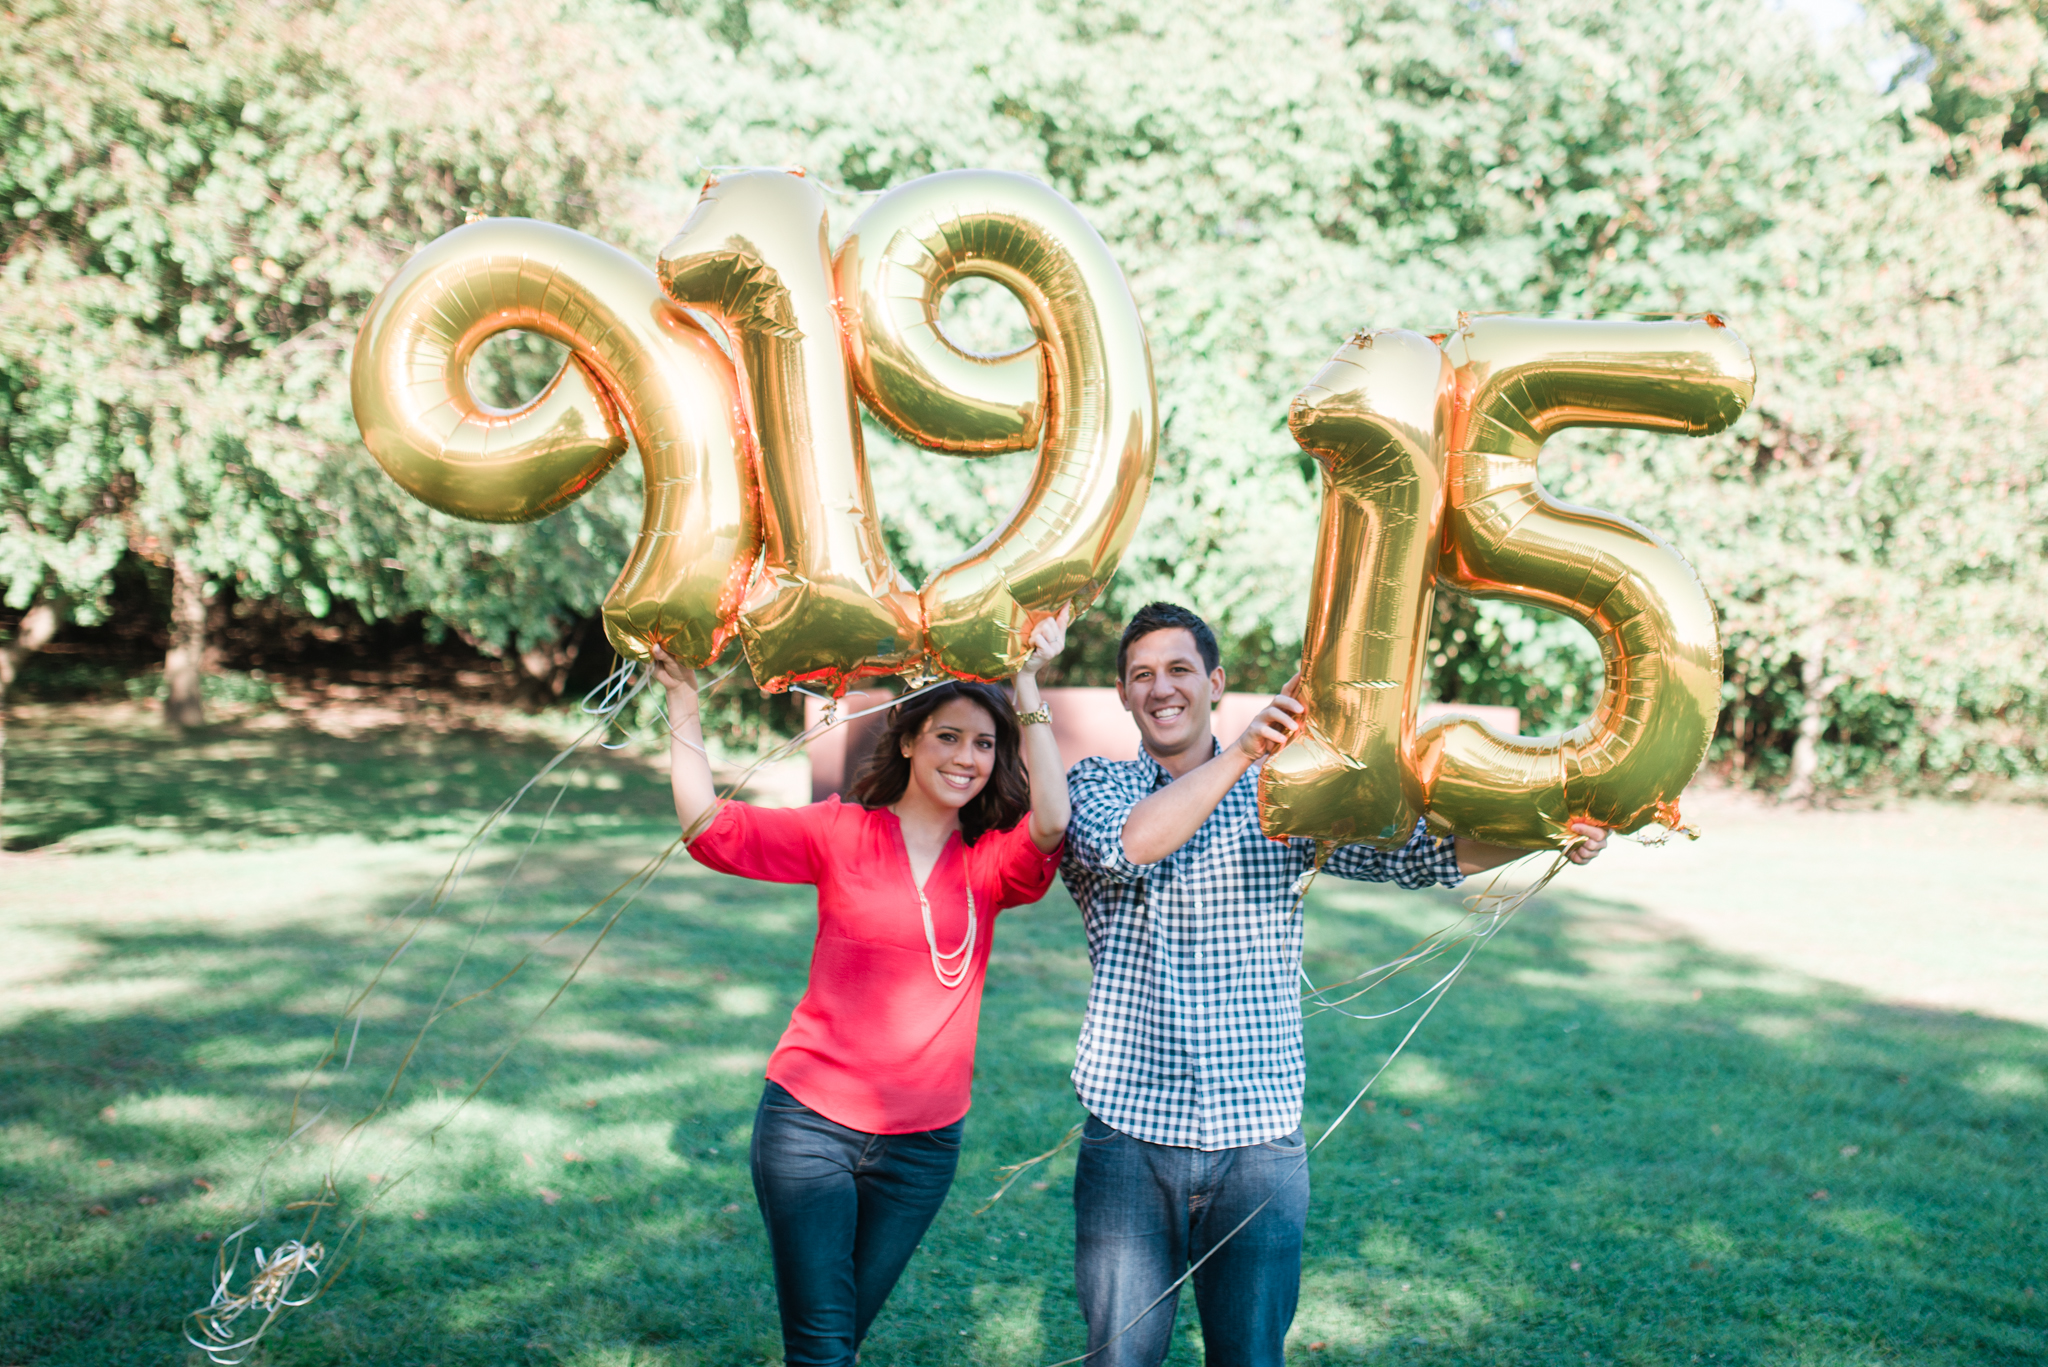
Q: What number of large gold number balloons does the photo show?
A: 5